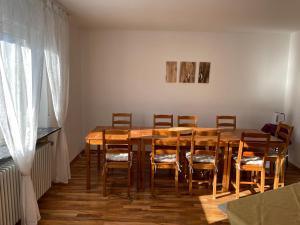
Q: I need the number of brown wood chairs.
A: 9